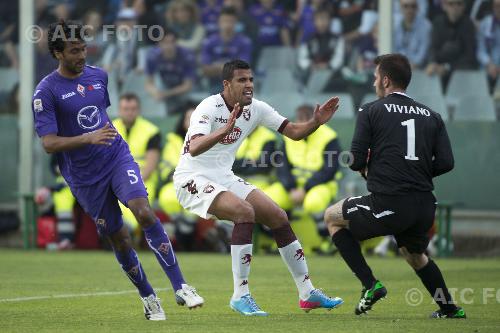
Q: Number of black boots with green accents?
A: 2